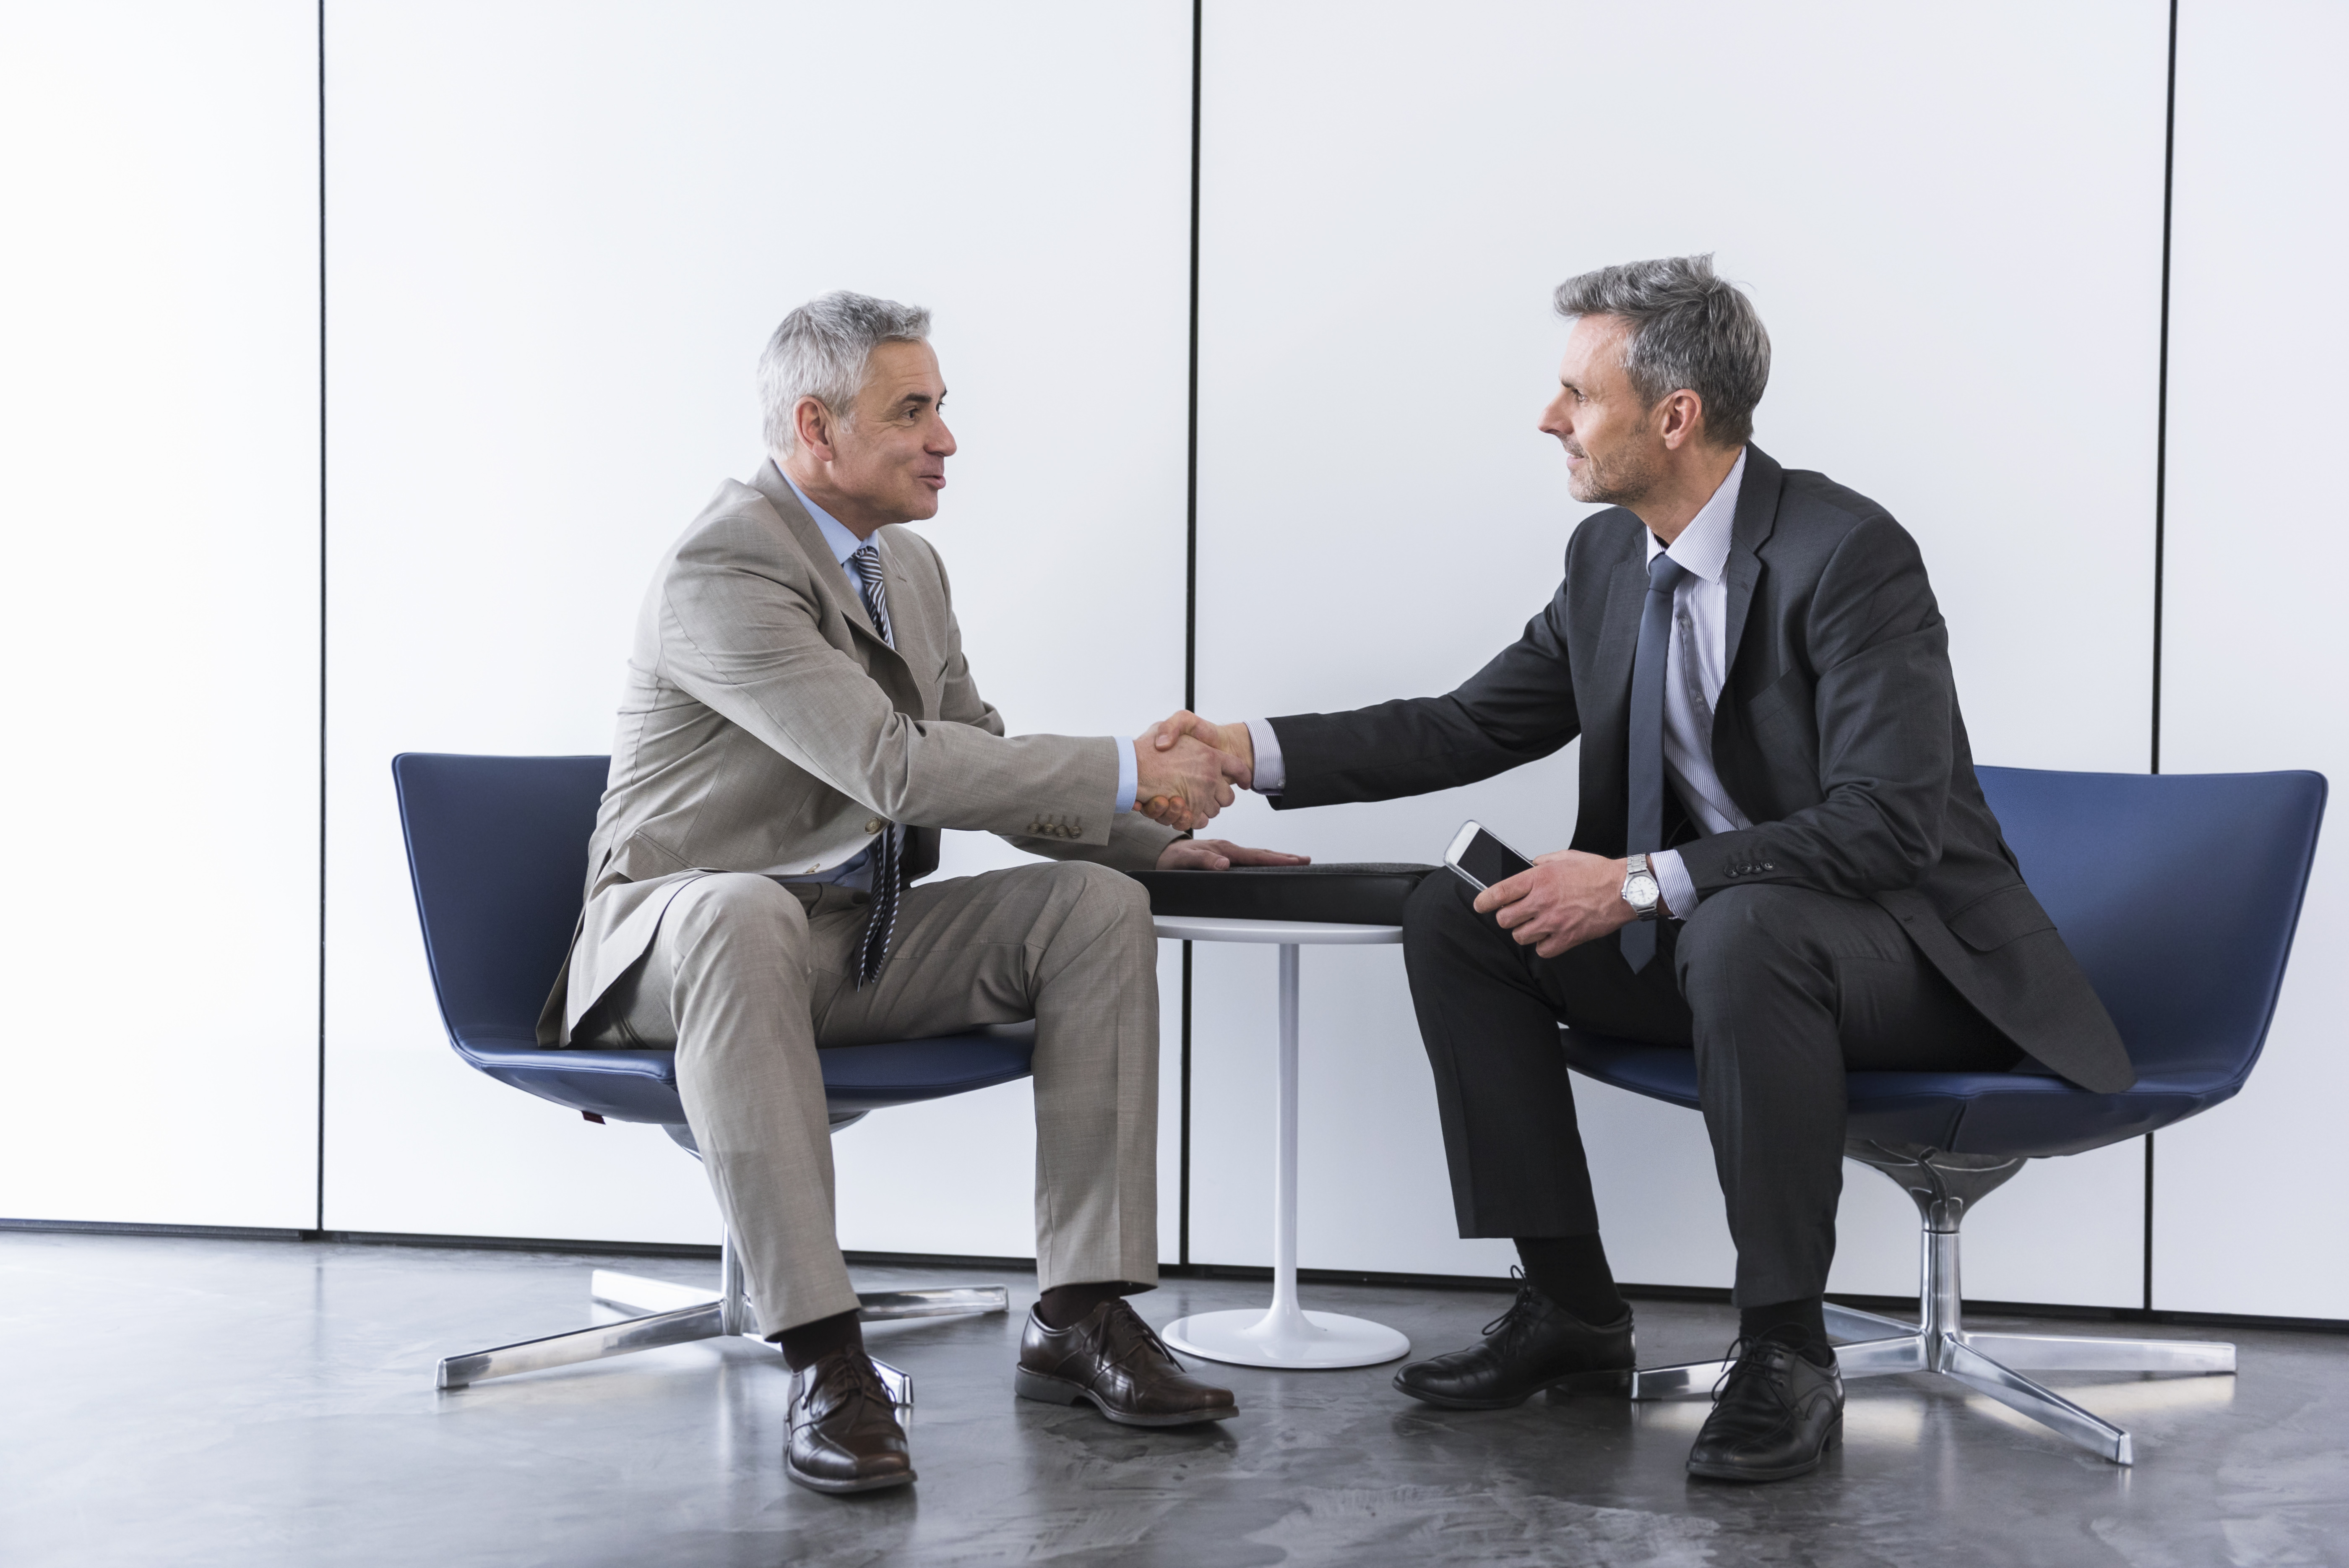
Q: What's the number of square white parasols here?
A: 0